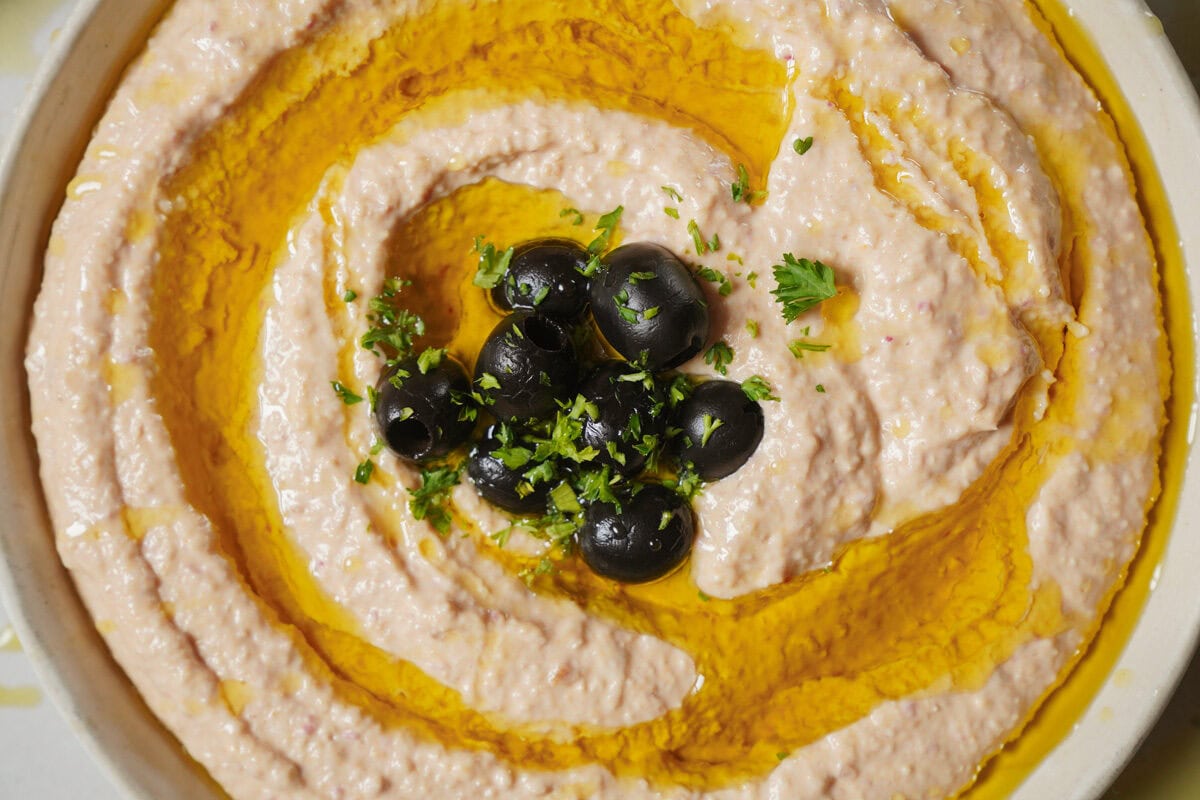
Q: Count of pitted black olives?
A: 8